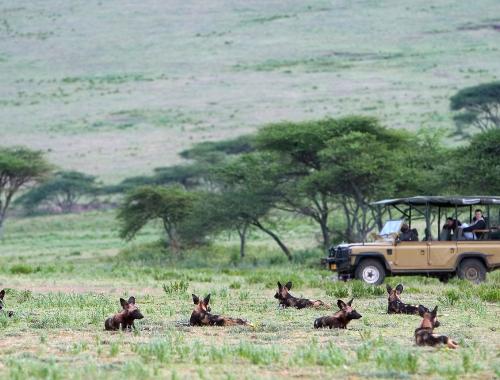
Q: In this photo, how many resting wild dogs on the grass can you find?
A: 7